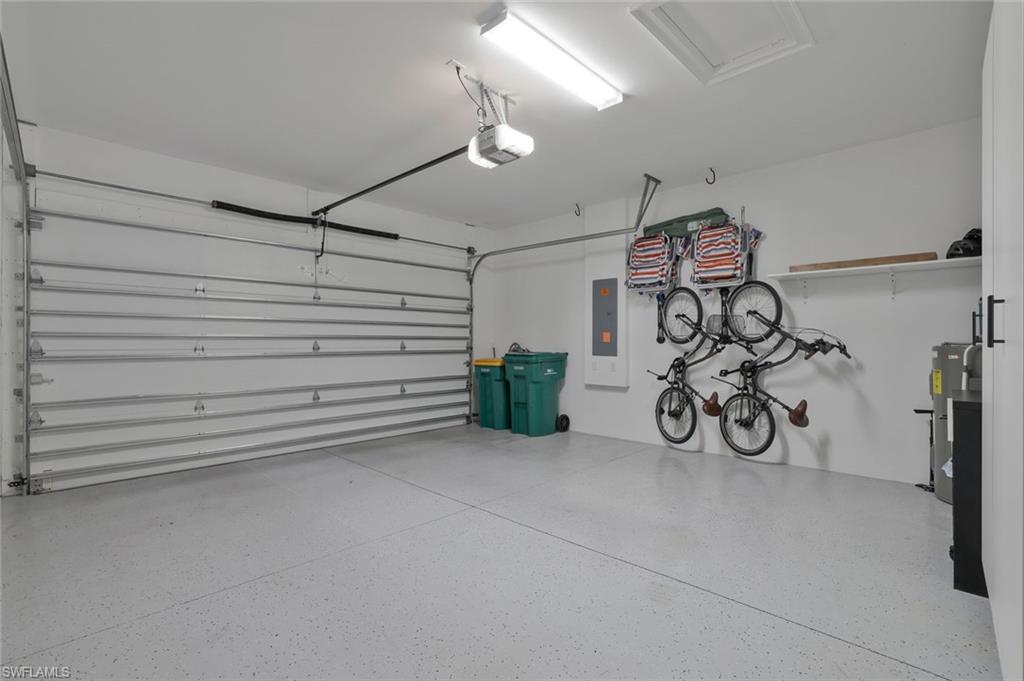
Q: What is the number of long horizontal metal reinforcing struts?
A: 10